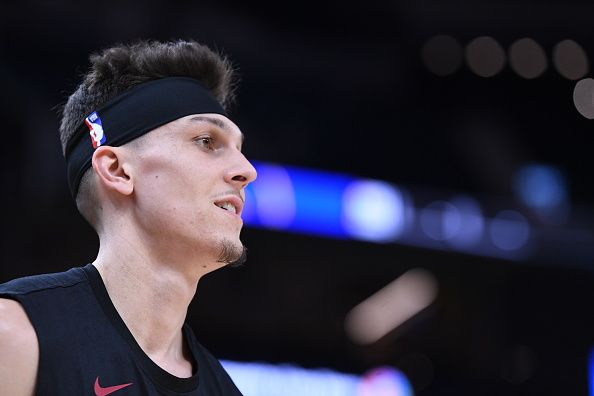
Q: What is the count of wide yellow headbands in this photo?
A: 0